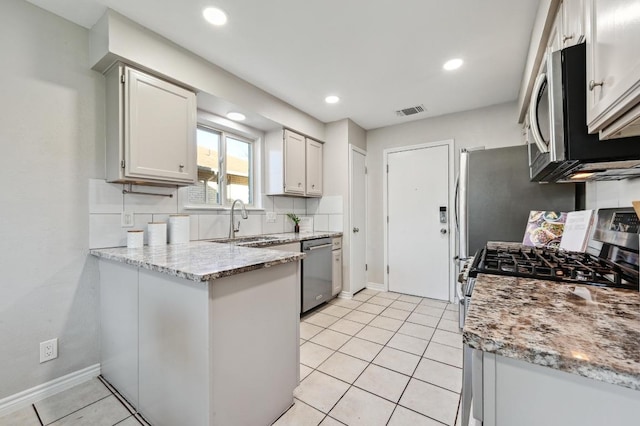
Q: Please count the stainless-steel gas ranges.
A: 1